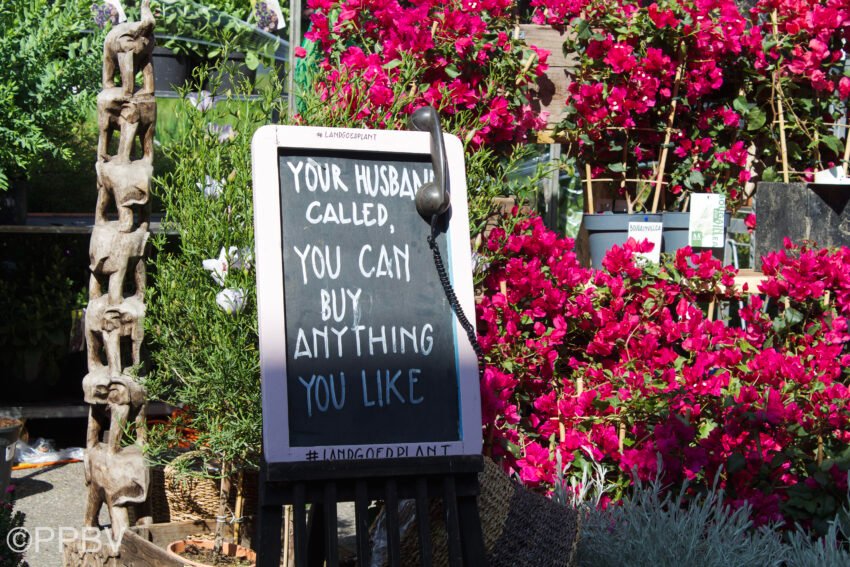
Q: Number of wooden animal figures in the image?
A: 7